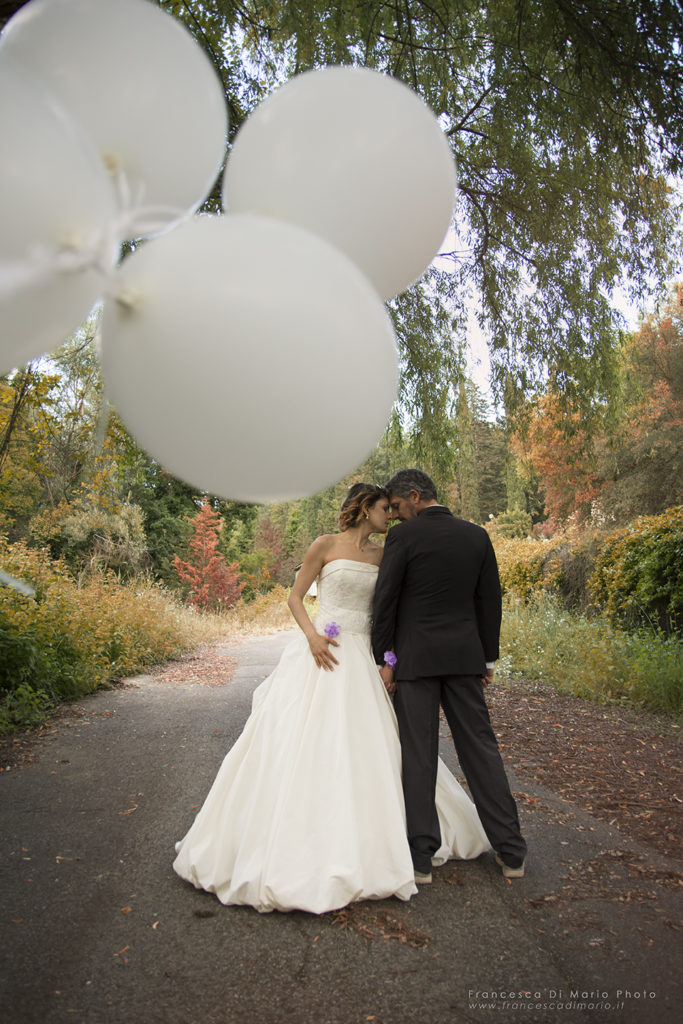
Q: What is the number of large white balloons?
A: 4